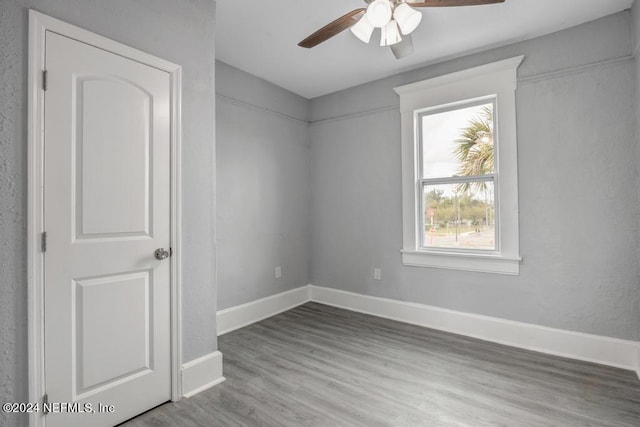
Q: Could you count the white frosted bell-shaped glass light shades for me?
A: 4